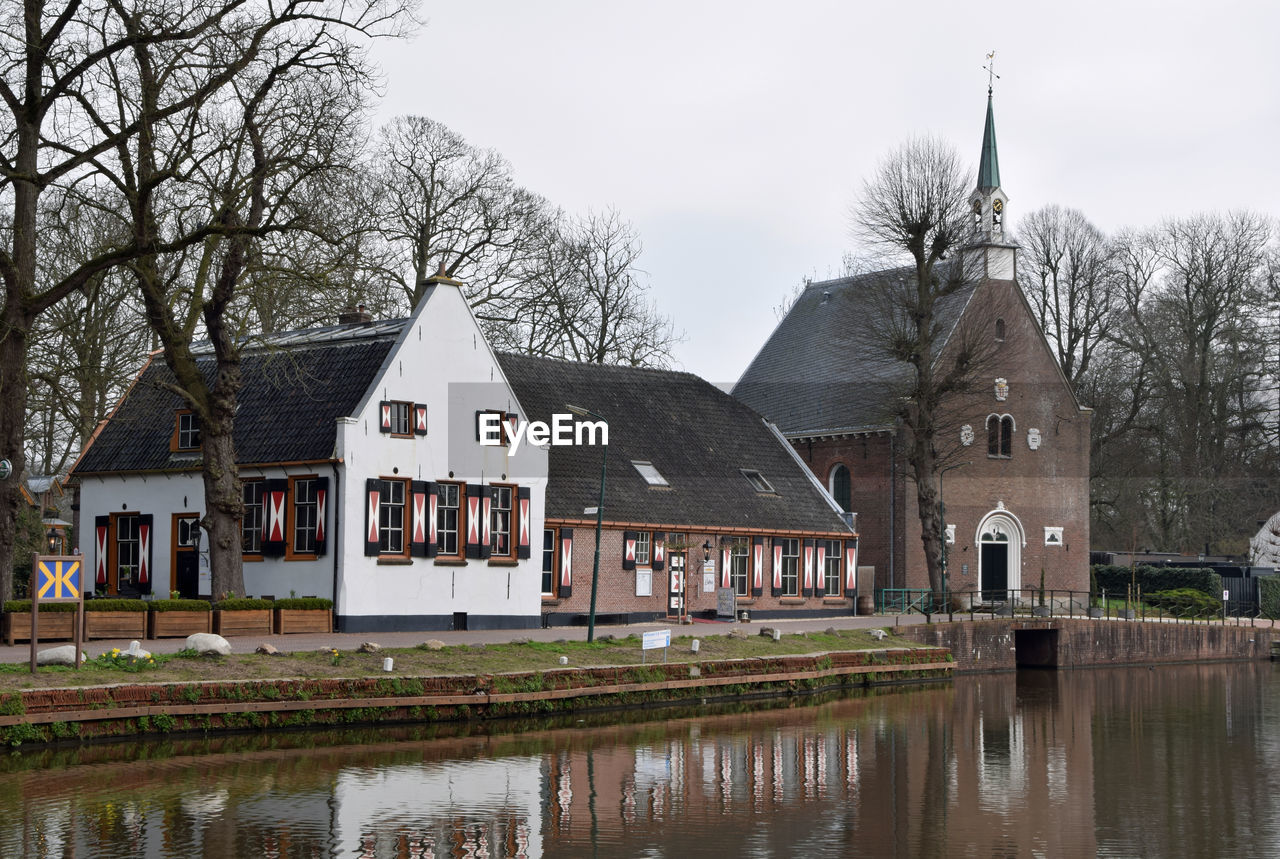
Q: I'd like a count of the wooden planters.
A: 5